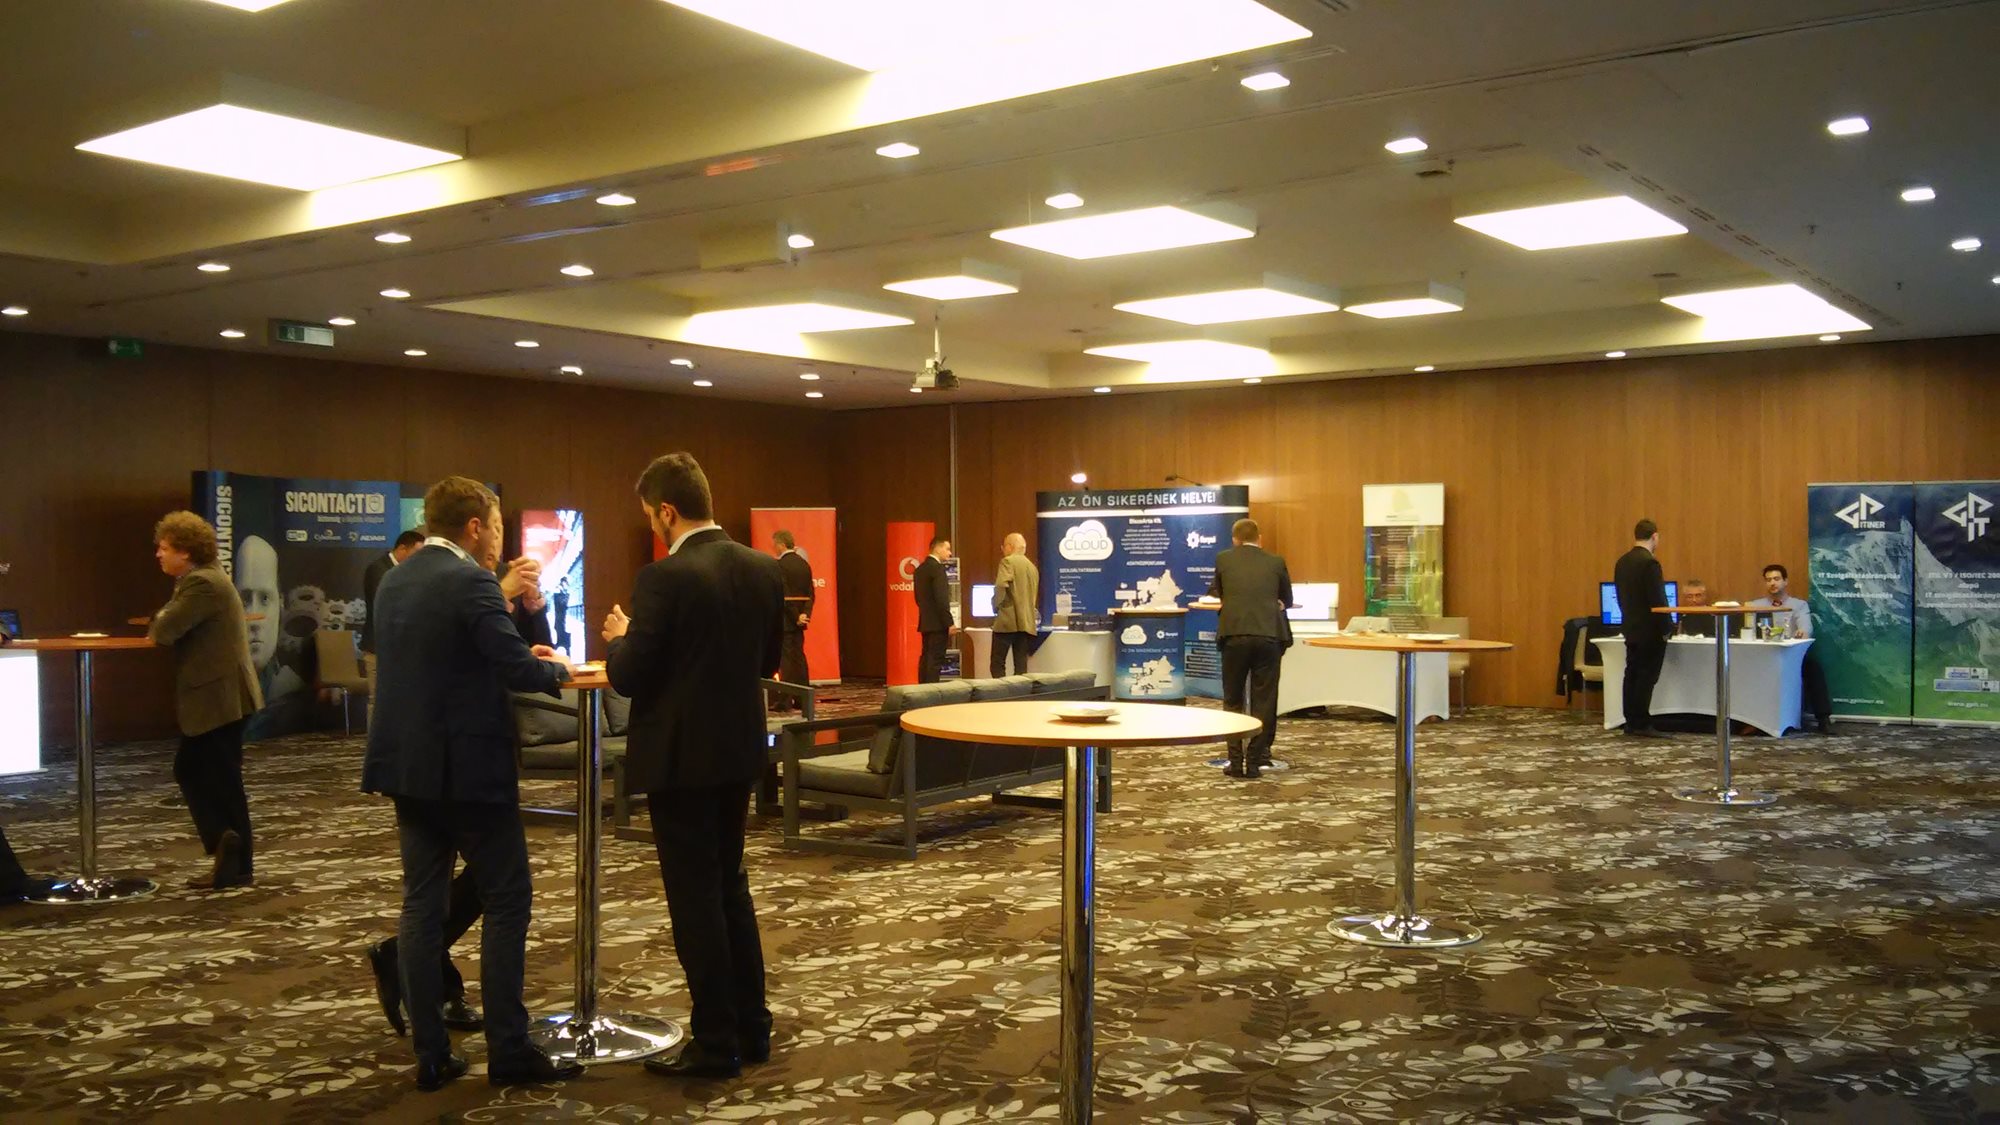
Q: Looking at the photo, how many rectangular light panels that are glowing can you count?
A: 11